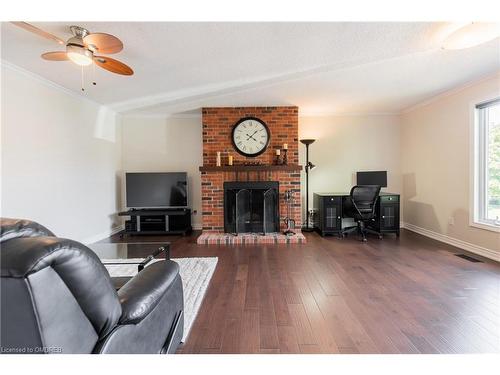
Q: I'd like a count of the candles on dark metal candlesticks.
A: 2